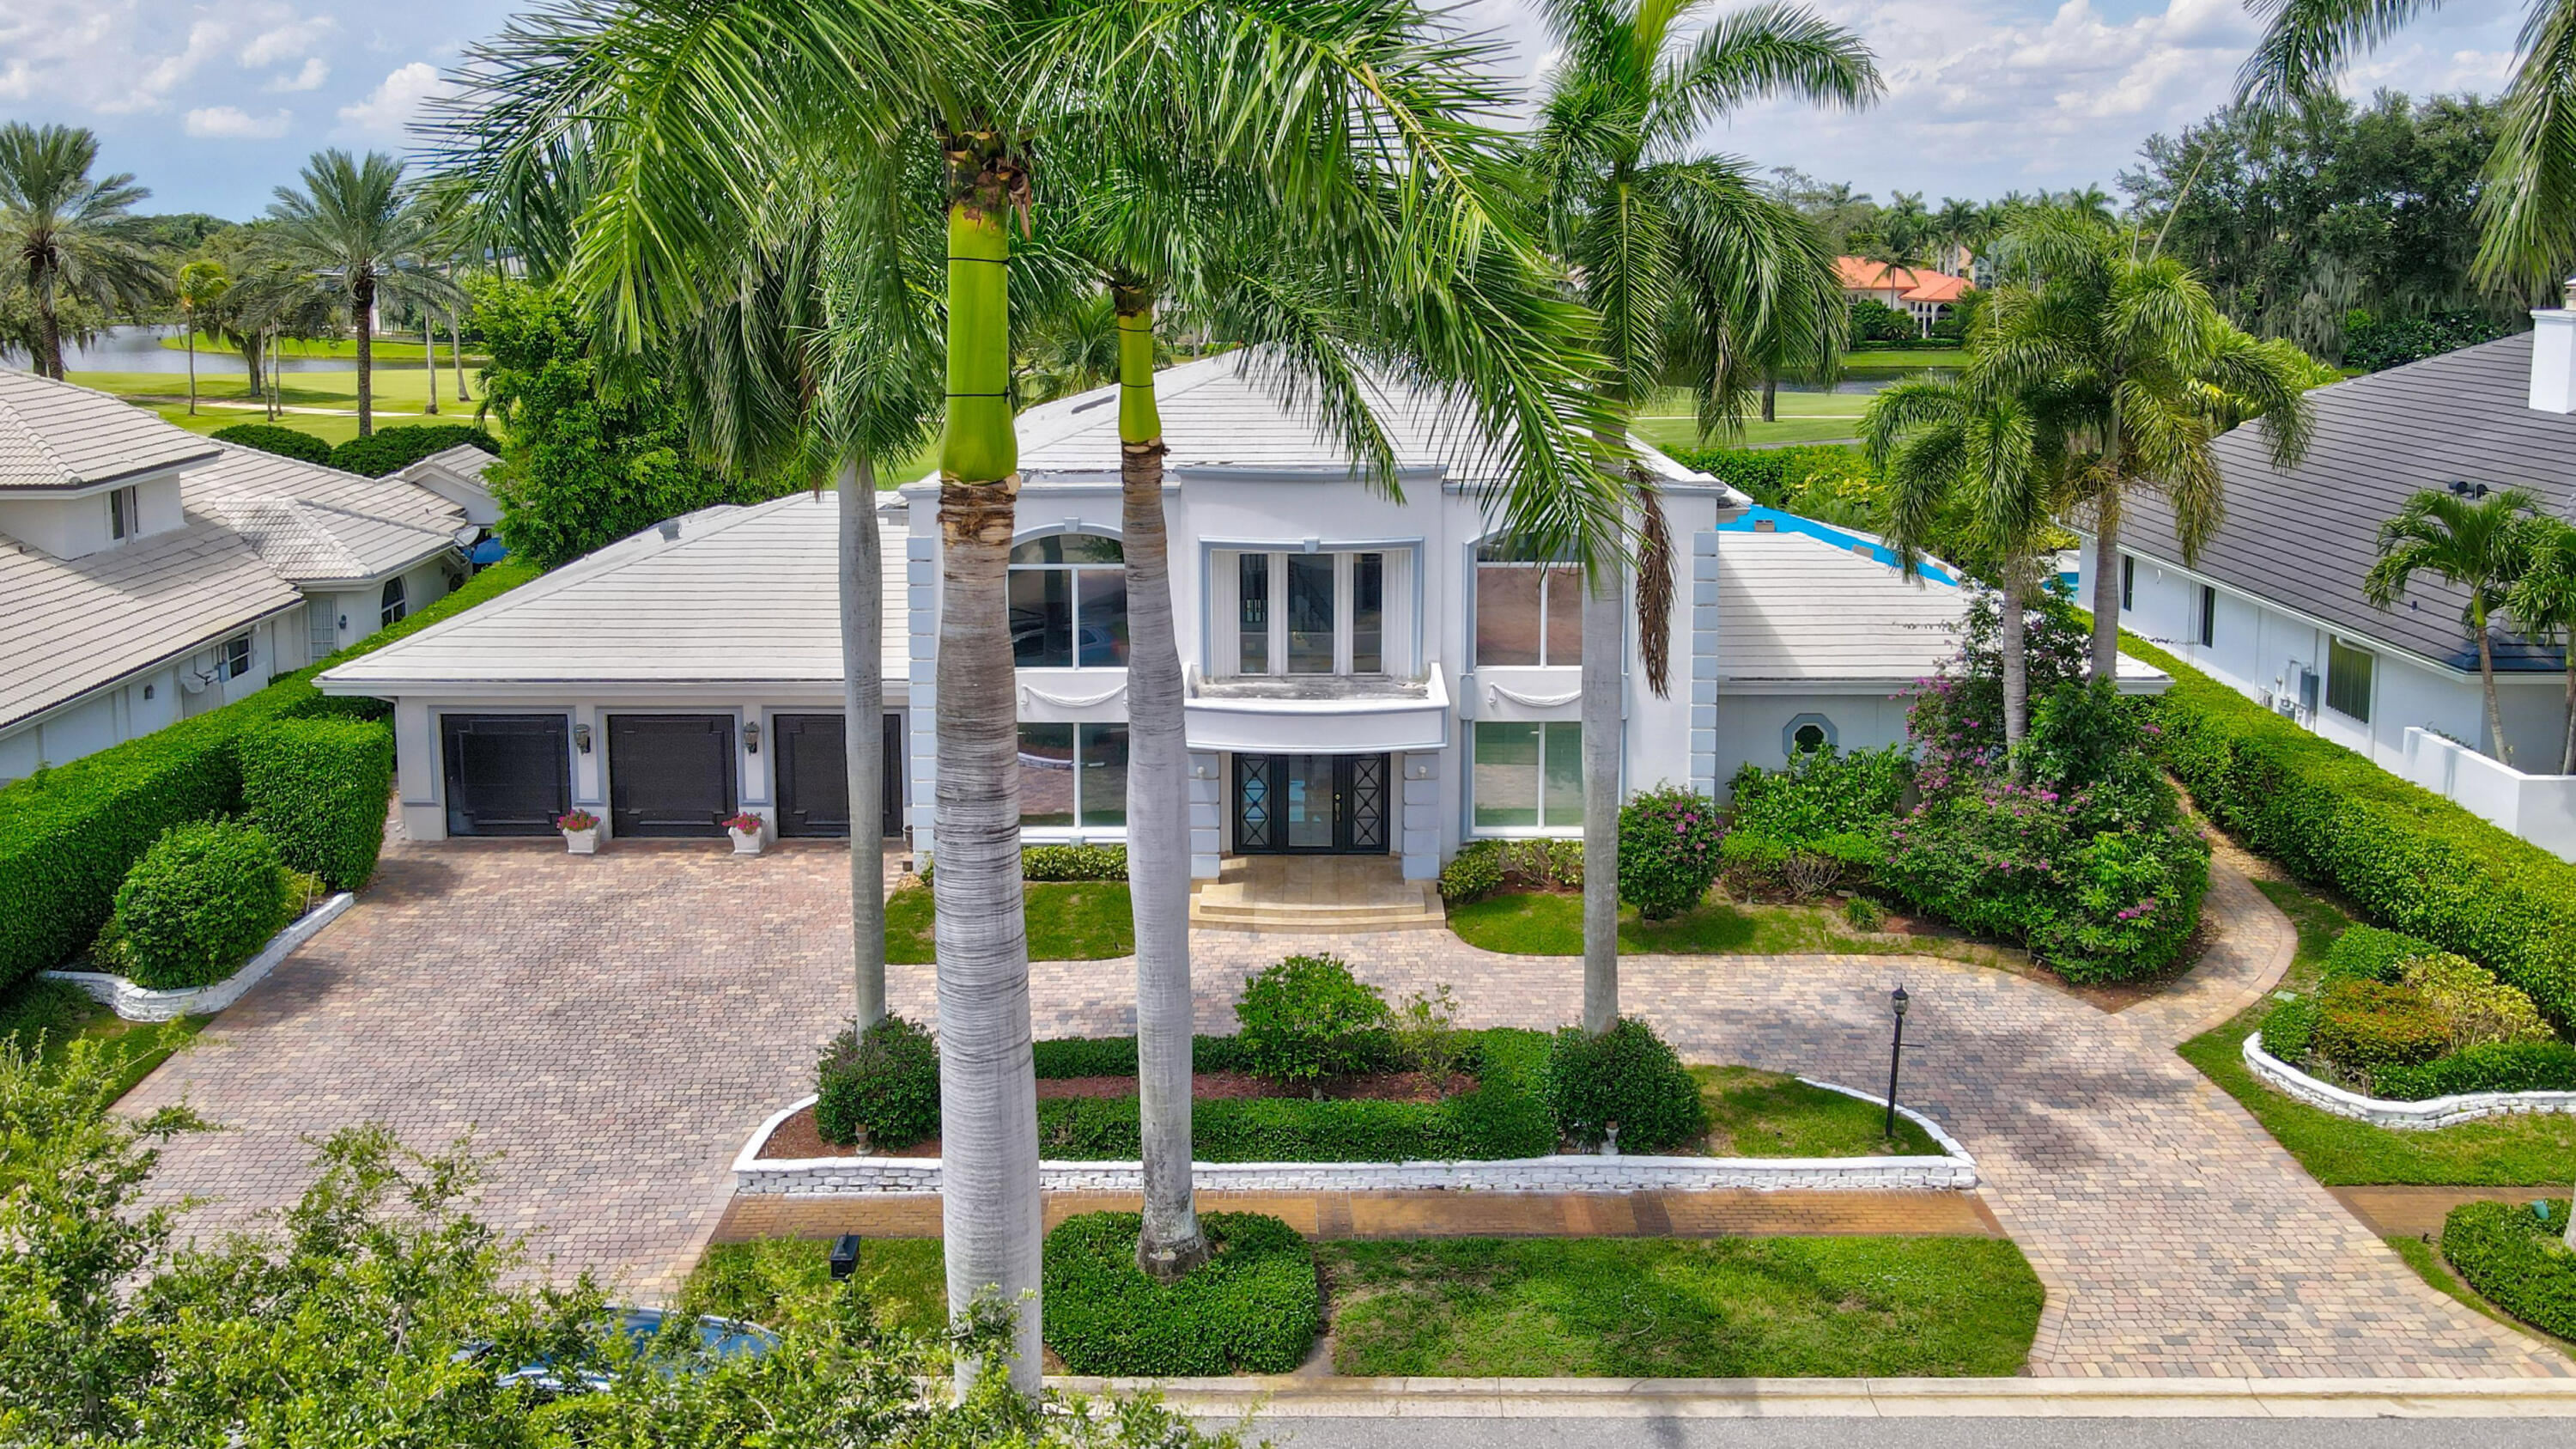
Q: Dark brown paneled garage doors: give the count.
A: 3